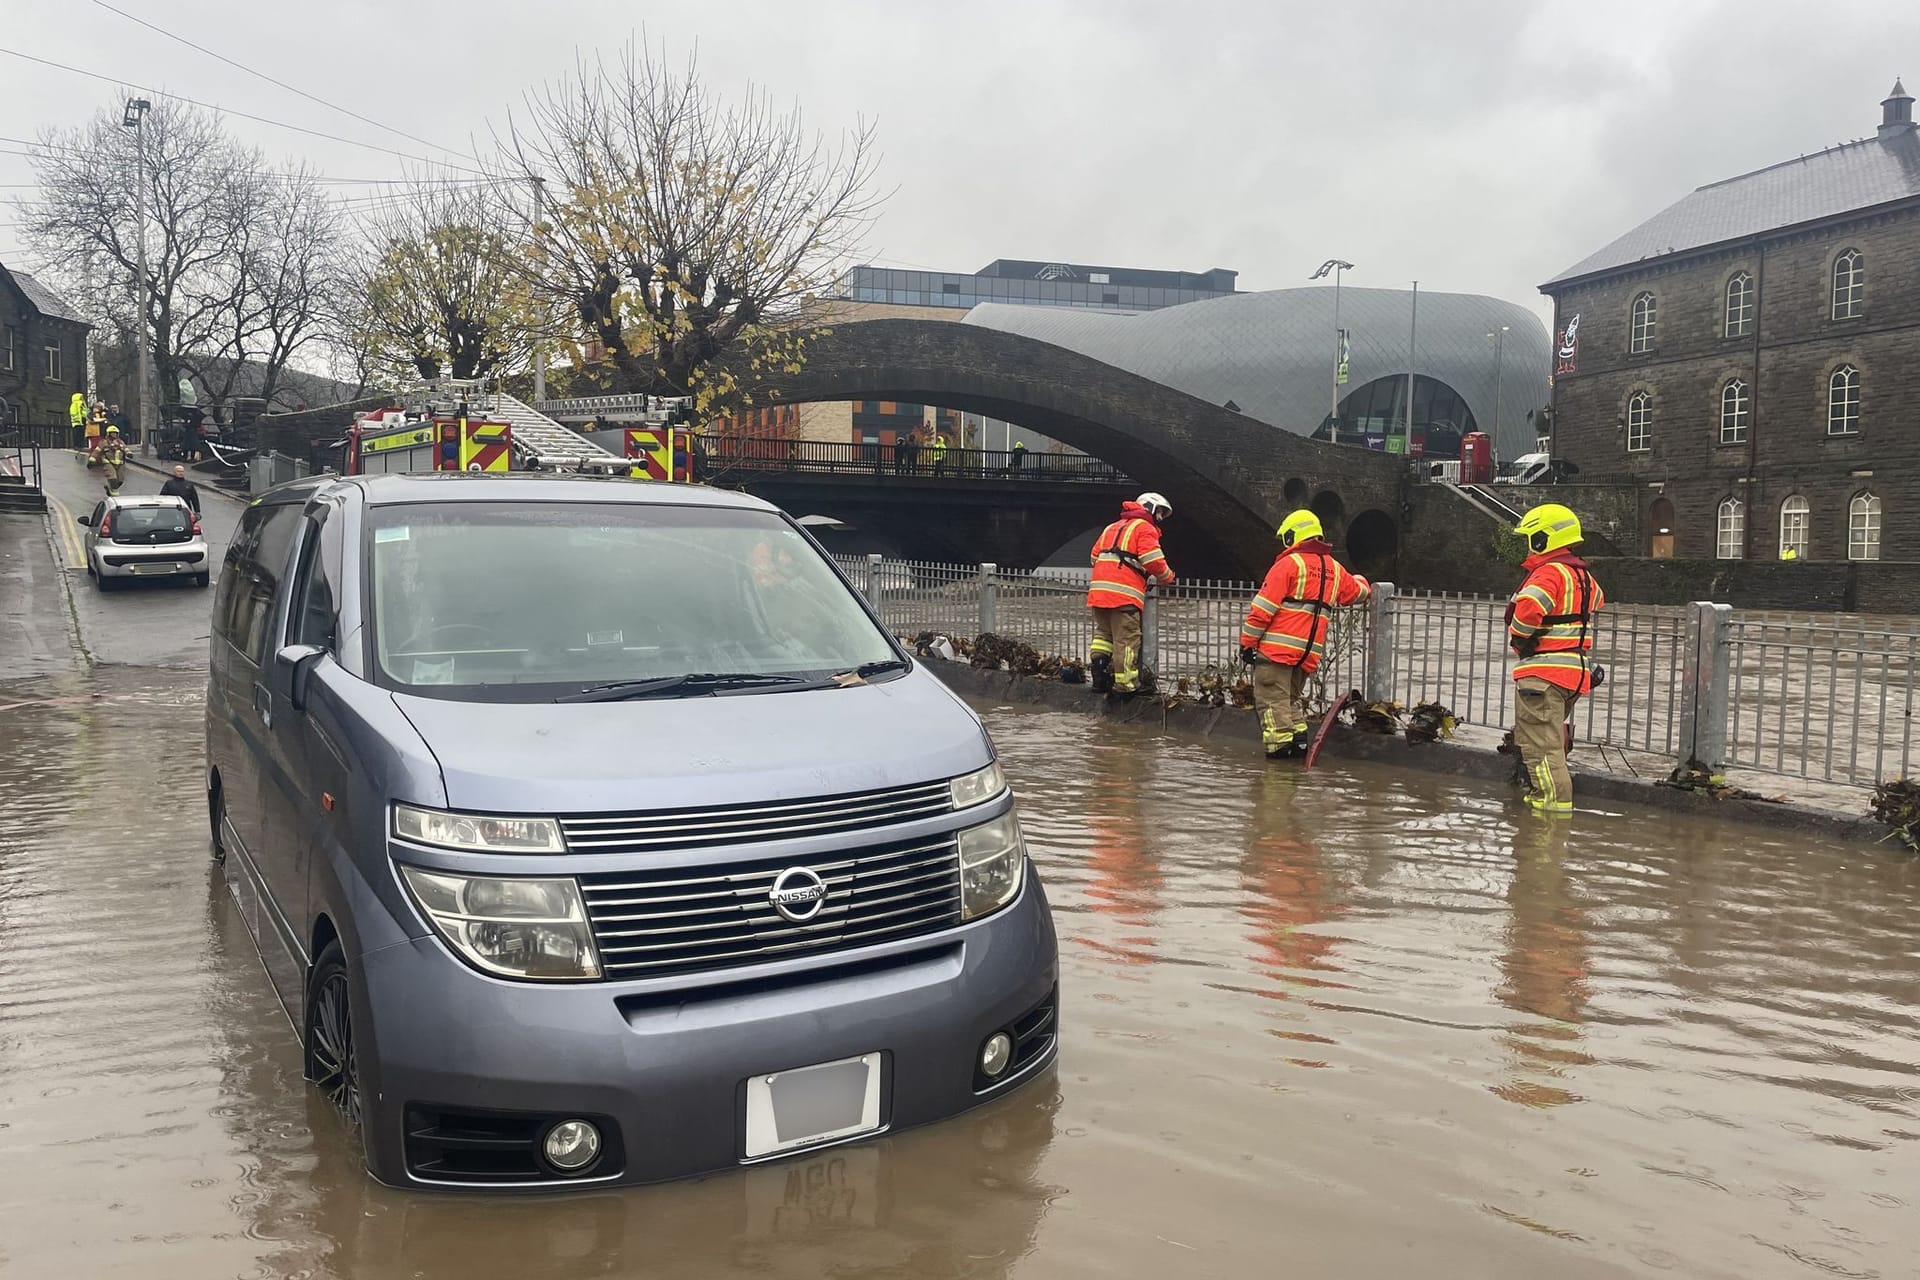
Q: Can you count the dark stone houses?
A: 2